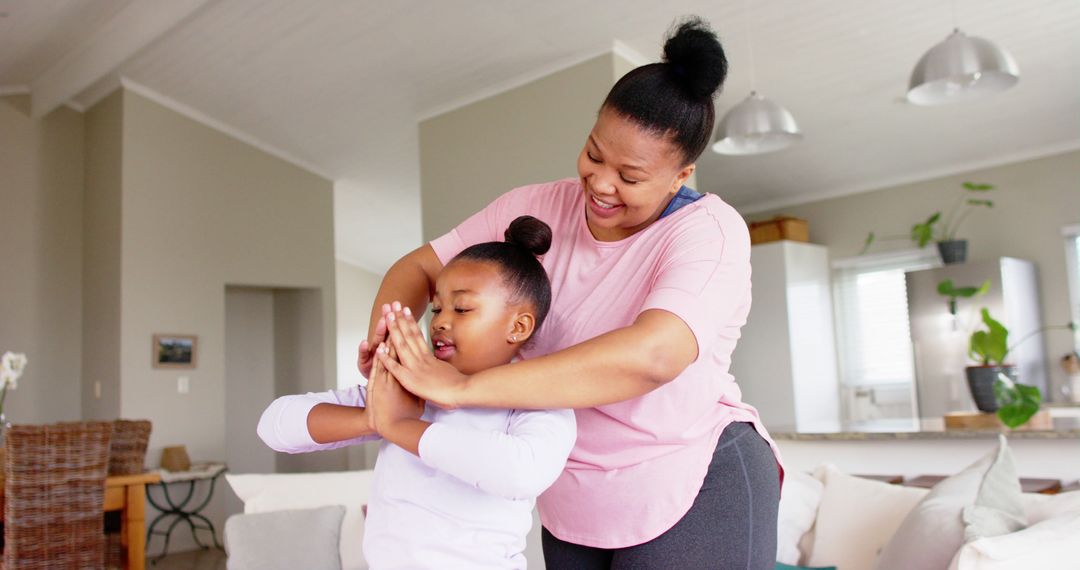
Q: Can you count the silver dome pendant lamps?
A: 2